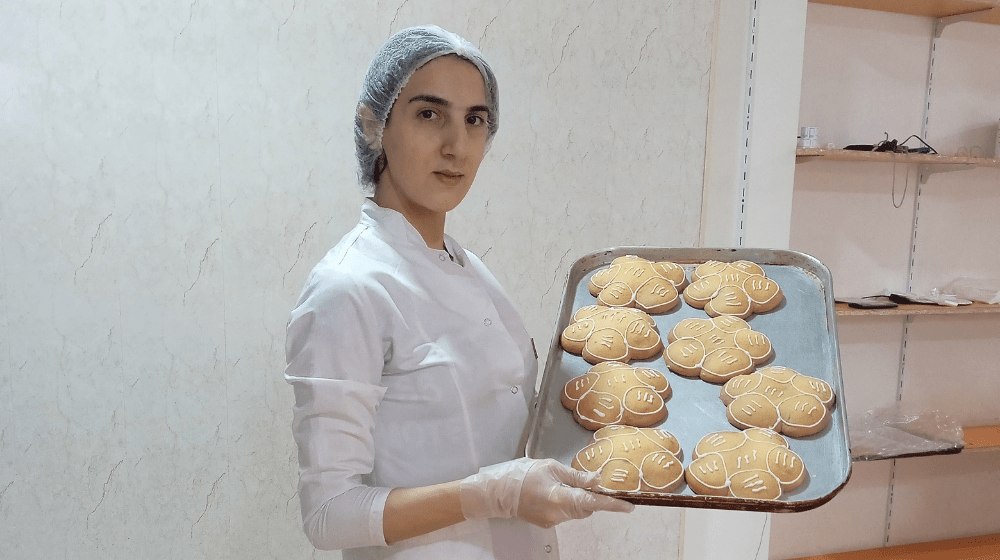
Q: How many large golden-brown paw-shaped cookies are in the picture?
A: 8